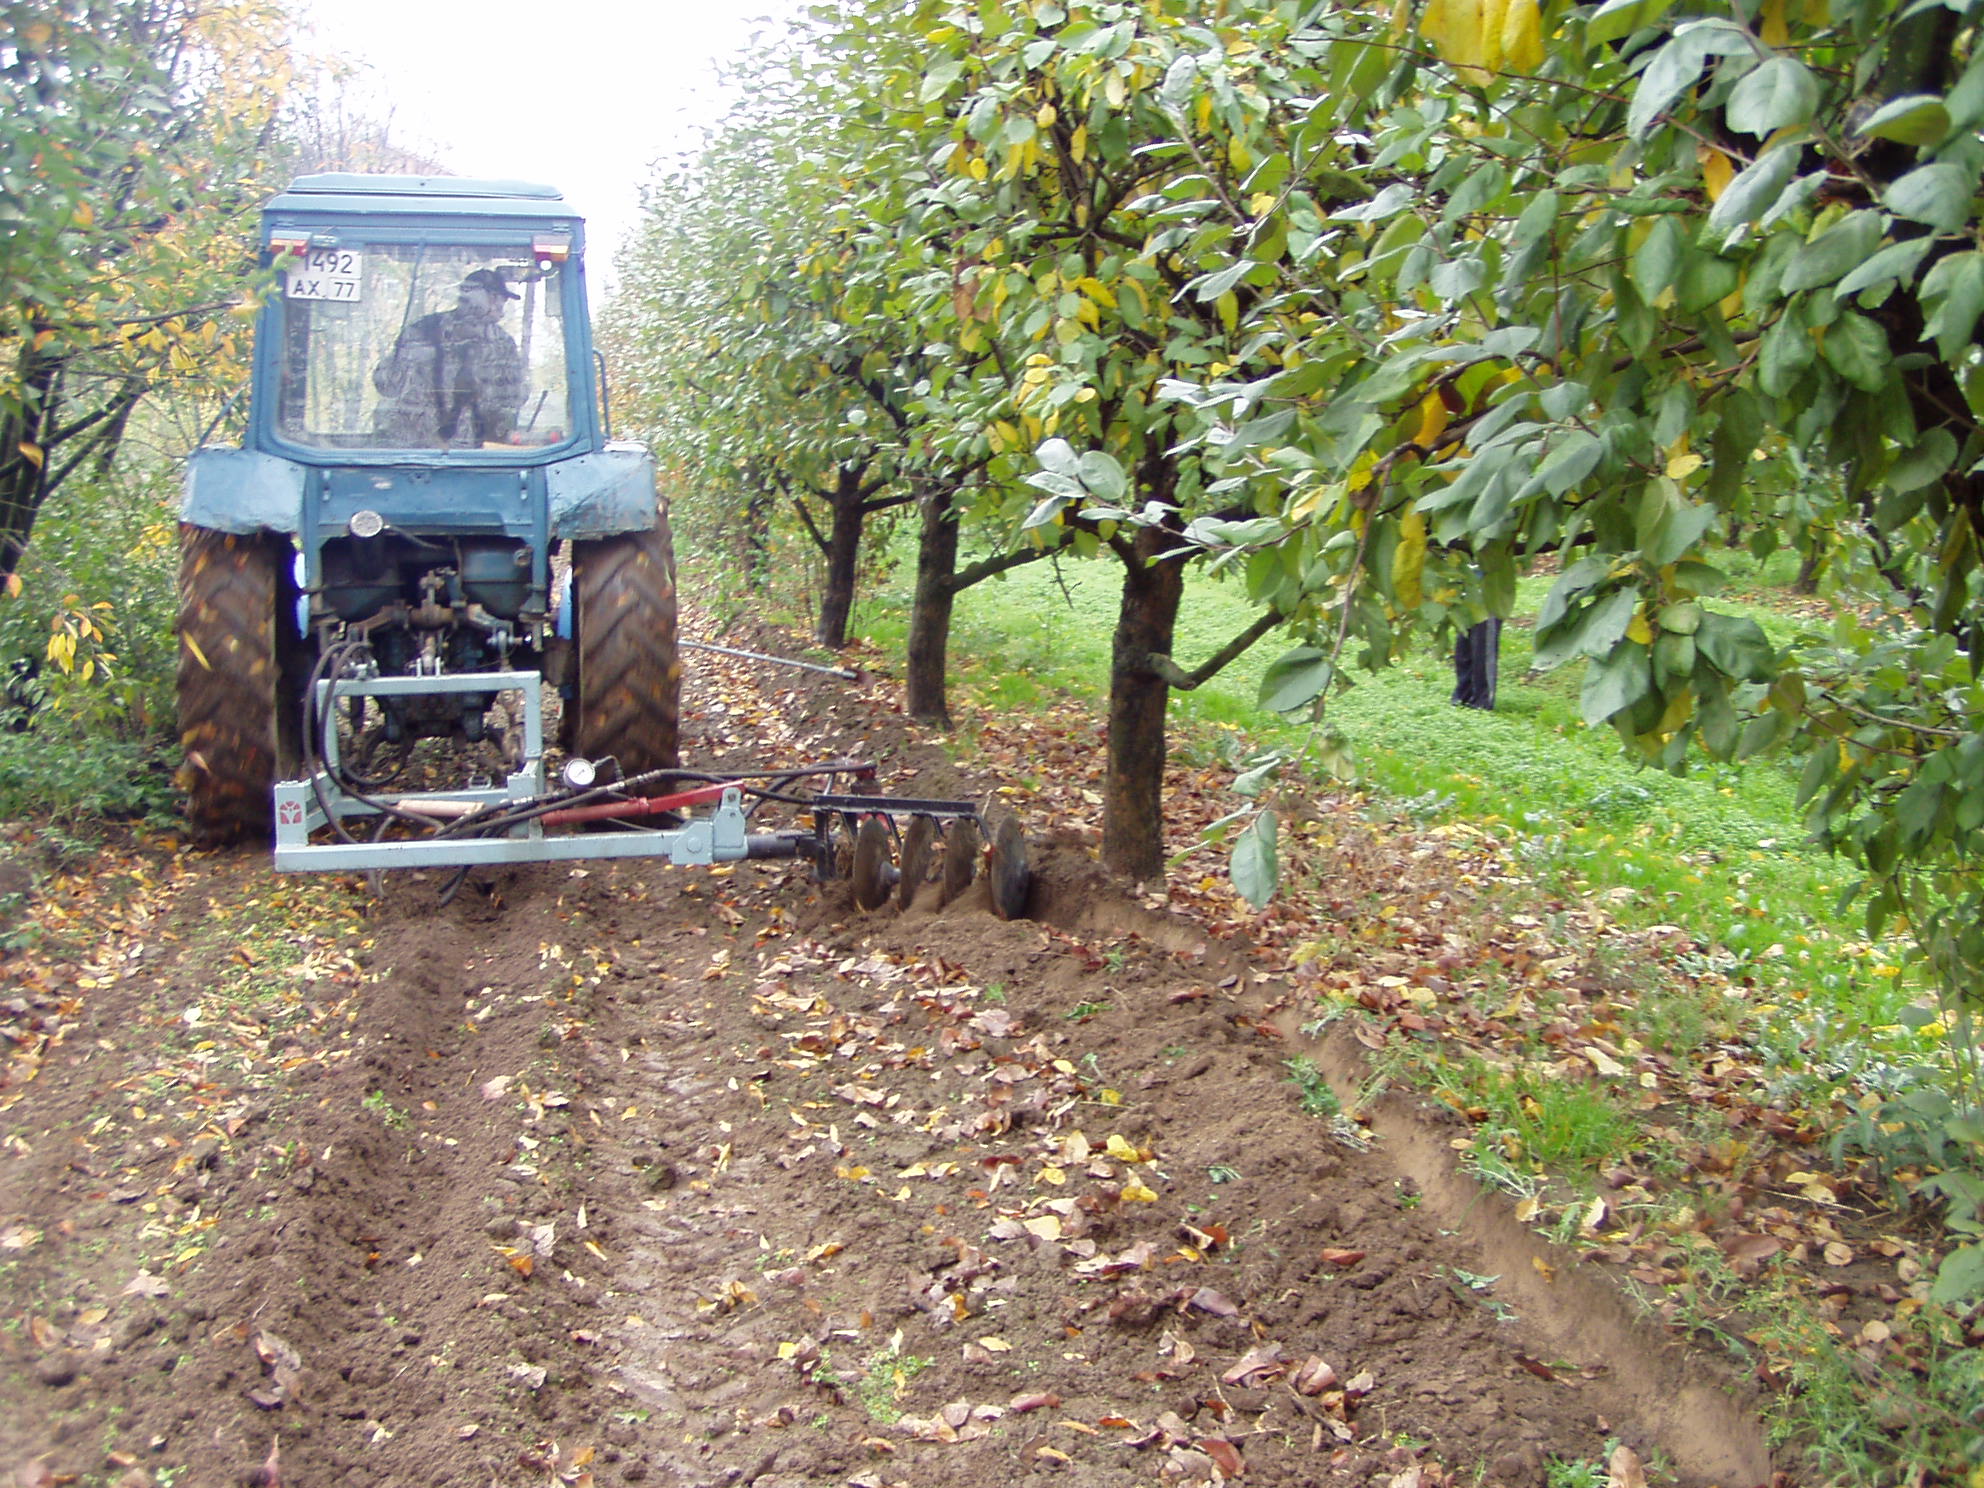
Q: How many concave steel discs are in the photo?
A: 4